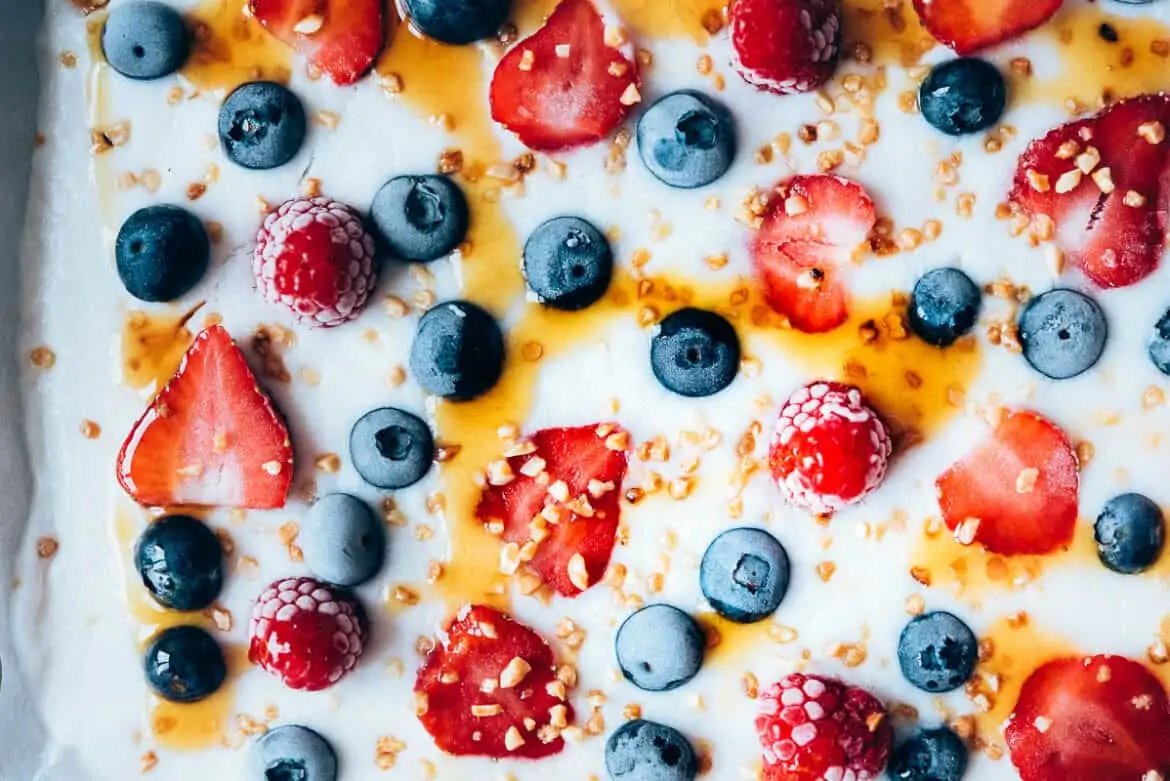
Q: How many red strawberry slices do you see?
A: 10